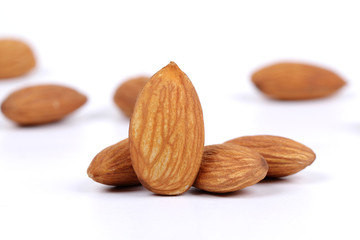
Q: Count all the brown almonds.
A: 8